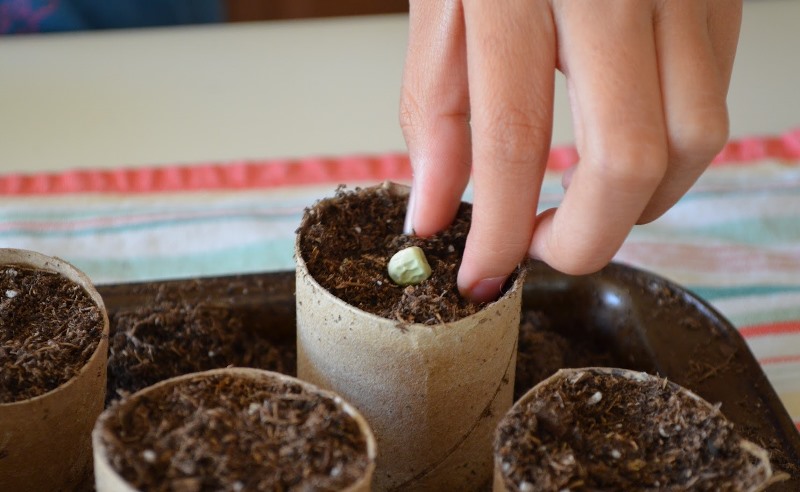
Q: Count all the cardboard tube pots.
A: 4